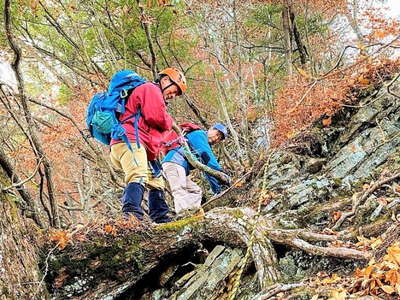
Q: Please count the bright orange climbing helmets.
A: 1